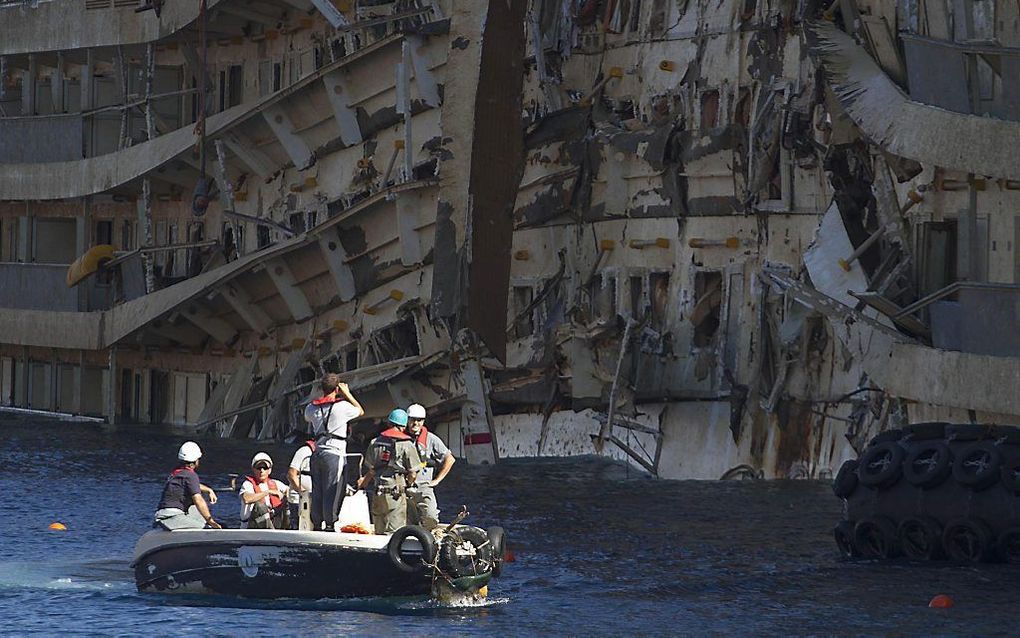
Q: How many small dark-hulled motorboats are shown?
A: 1